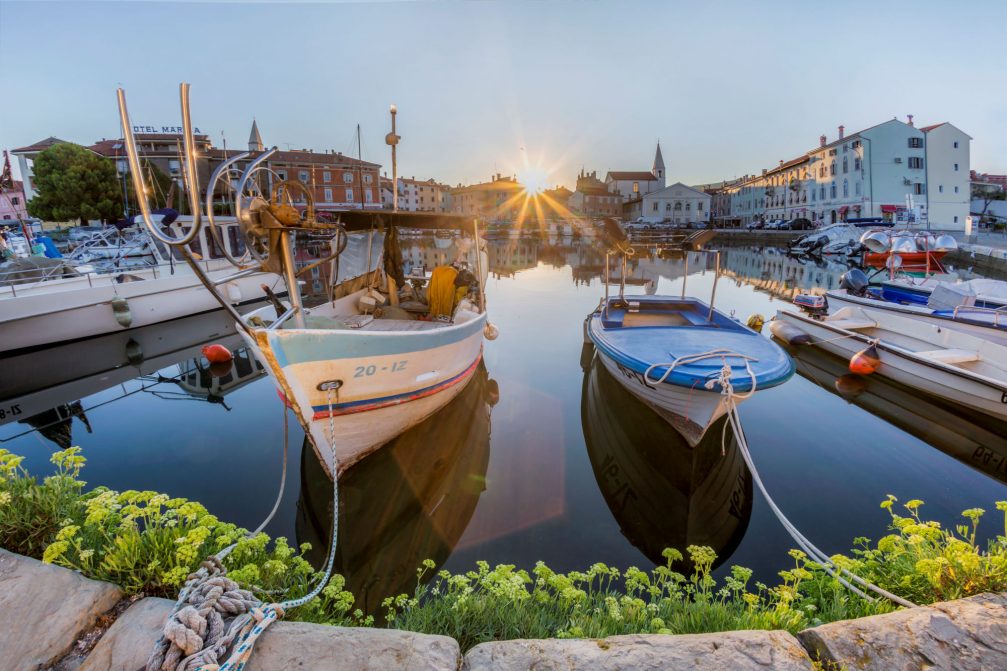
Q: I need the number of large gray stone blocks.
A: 5